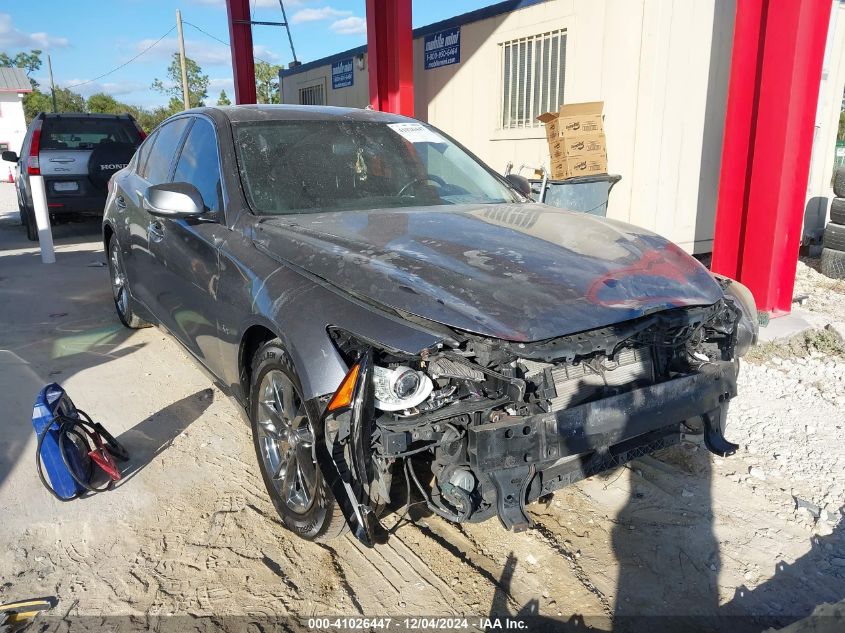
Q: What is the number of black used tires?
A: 4